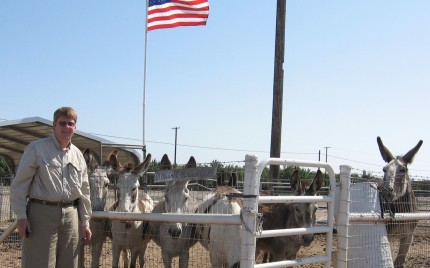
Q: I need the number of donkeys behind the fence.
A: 6